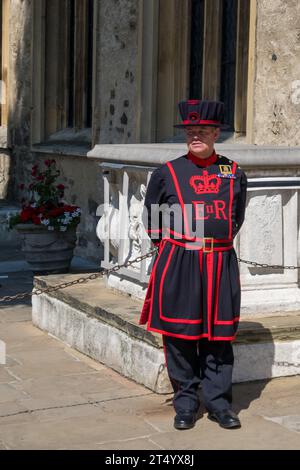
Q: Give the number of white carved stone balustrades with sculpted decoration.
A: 1